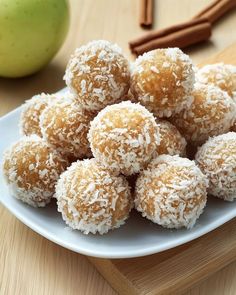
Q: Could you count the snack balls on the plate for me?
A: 12